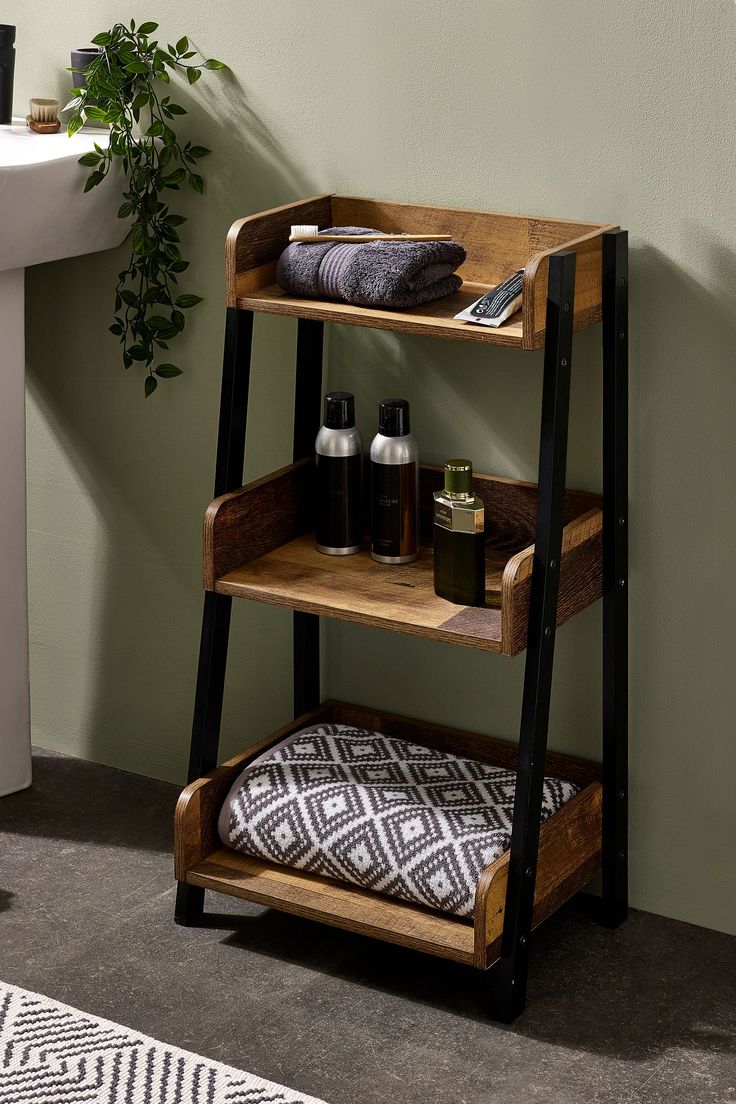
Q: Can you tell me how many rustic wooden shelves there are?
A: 3